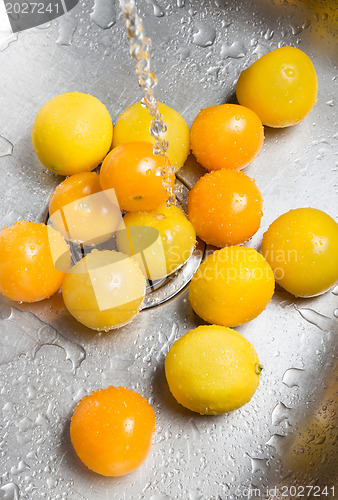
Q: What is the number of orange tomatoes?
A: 6